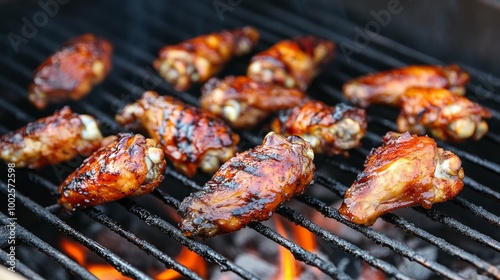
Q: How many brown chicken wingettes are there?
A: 12